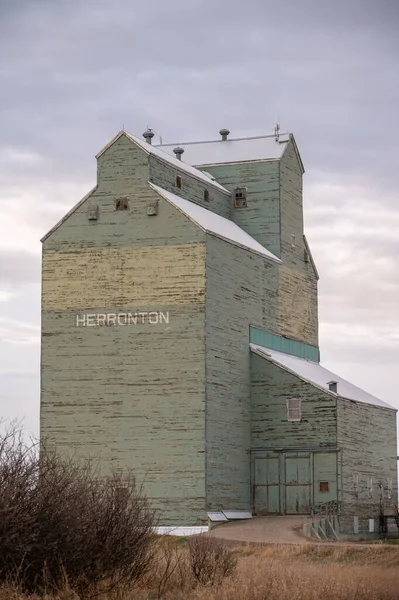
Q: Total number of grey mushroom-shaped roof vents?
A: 3